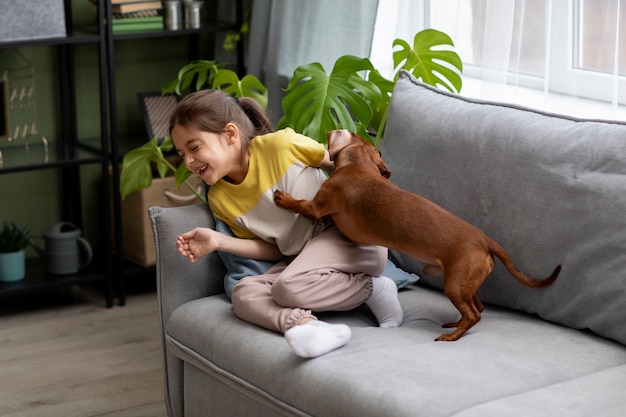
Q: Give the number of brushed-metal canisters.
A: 2